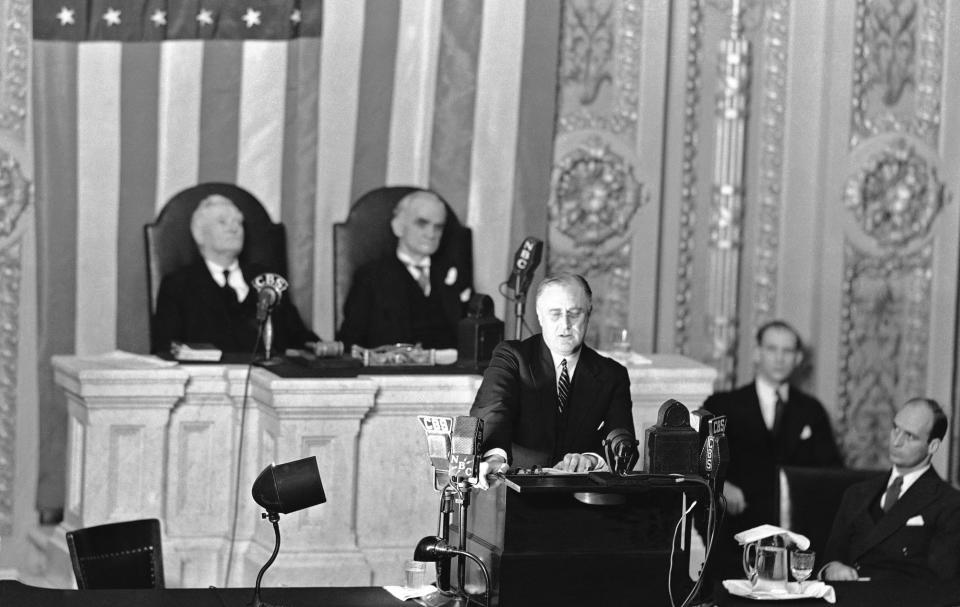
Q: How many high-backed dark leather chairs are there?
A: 2